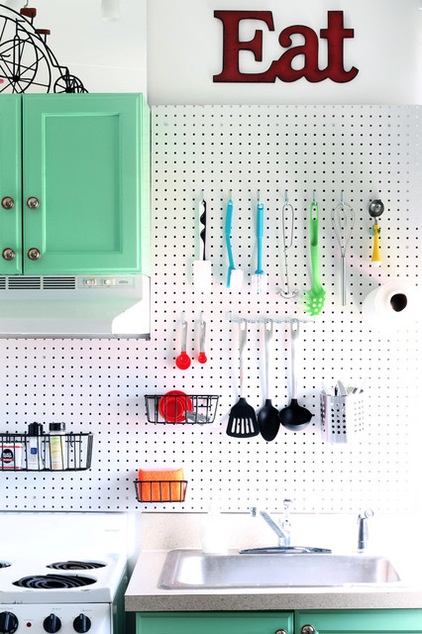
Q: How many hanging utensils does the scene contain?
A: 12